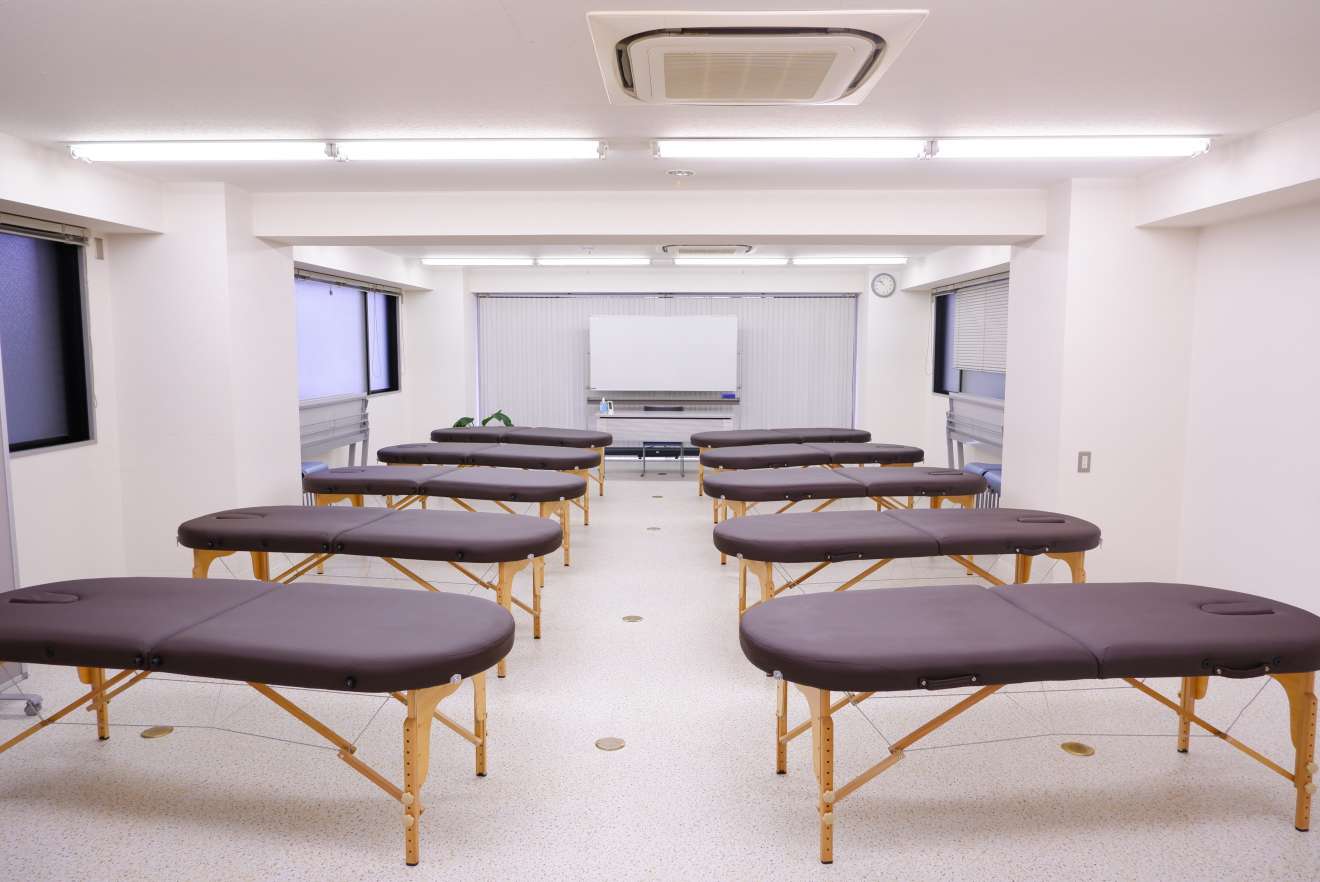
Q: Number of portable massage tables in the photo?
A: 10